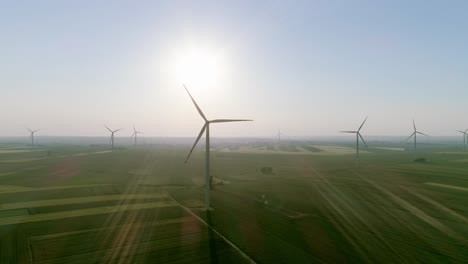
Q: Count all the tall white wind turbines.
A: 8